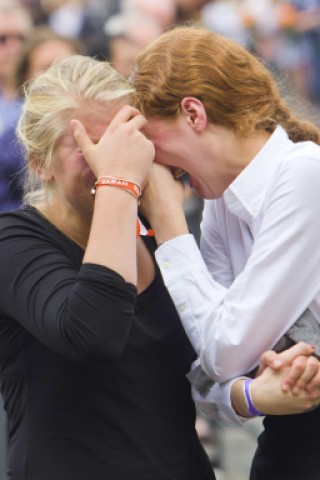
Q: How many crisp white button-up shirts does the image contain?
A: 1